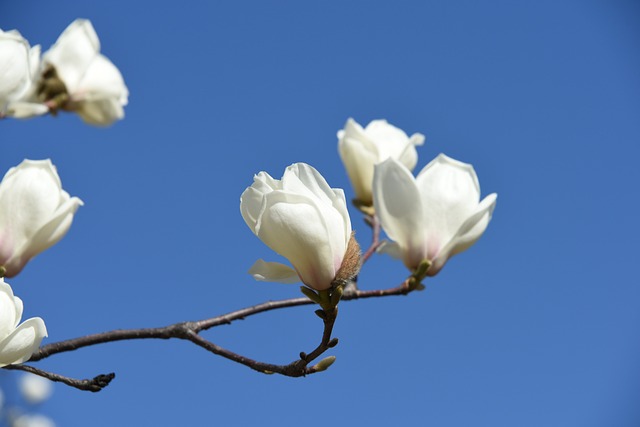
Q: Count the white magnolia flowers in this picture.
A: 7